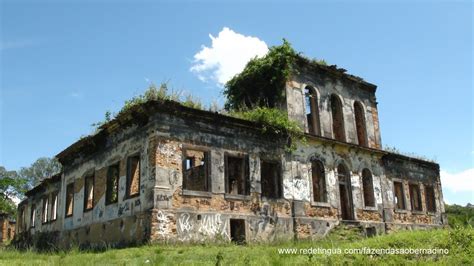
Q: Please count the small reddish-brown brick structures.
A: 1